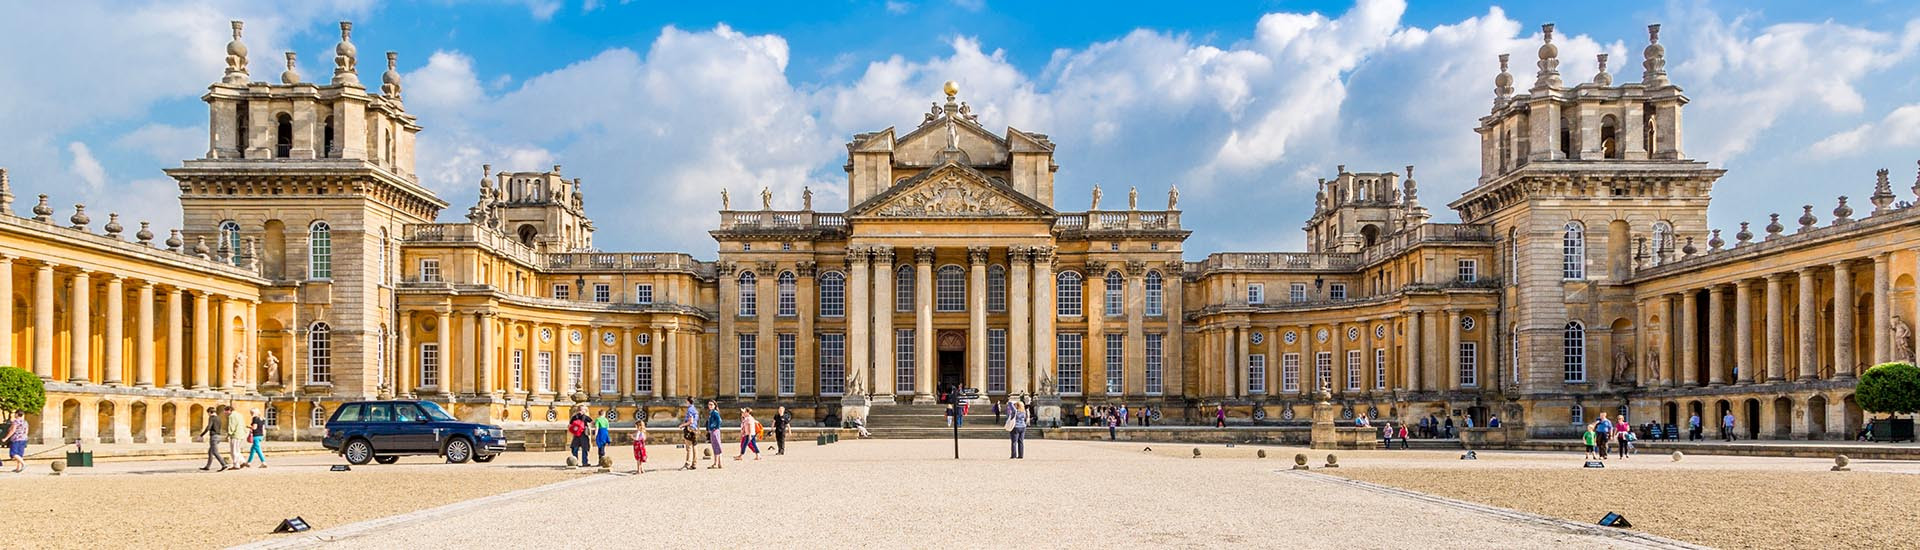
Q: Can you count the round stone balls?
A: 10